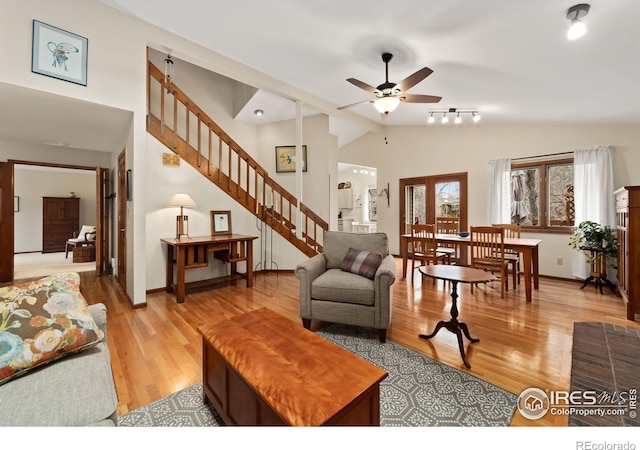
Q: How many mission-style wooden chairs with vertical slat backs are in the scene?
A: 4